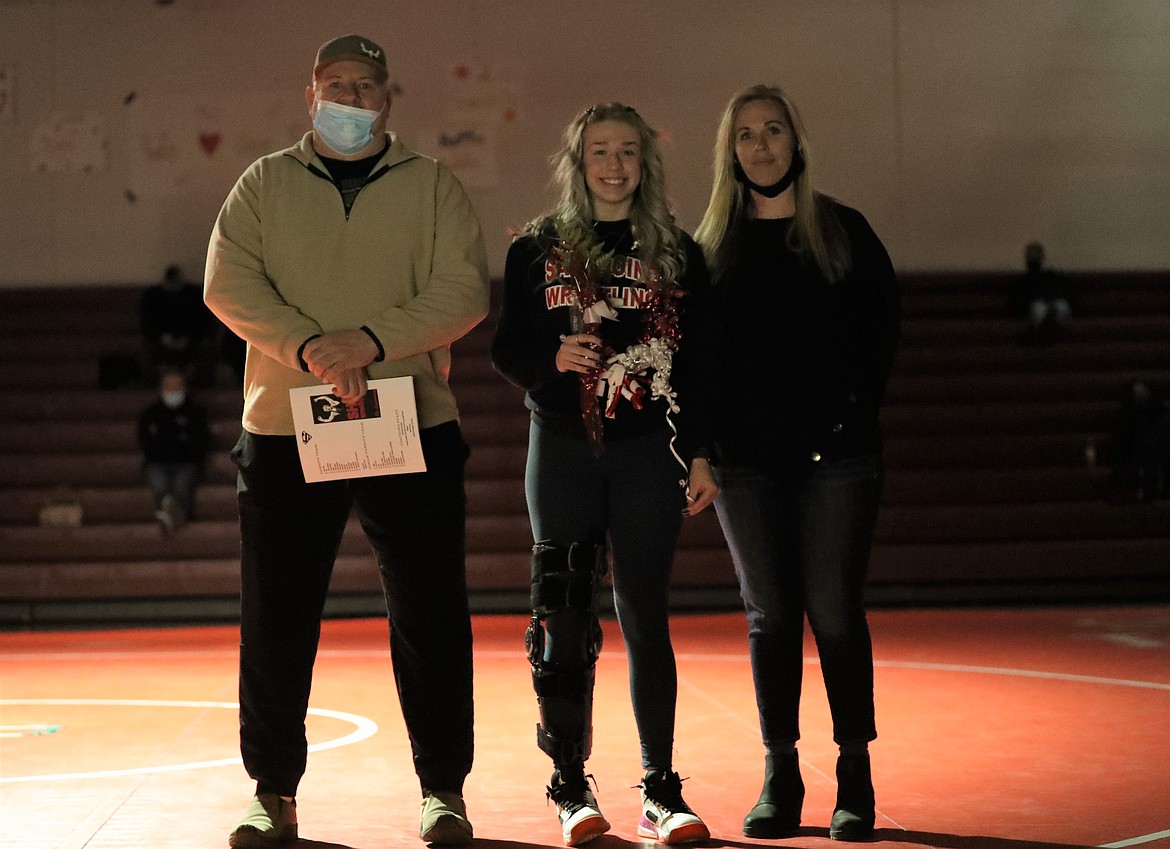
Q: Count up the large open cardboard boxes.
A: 0